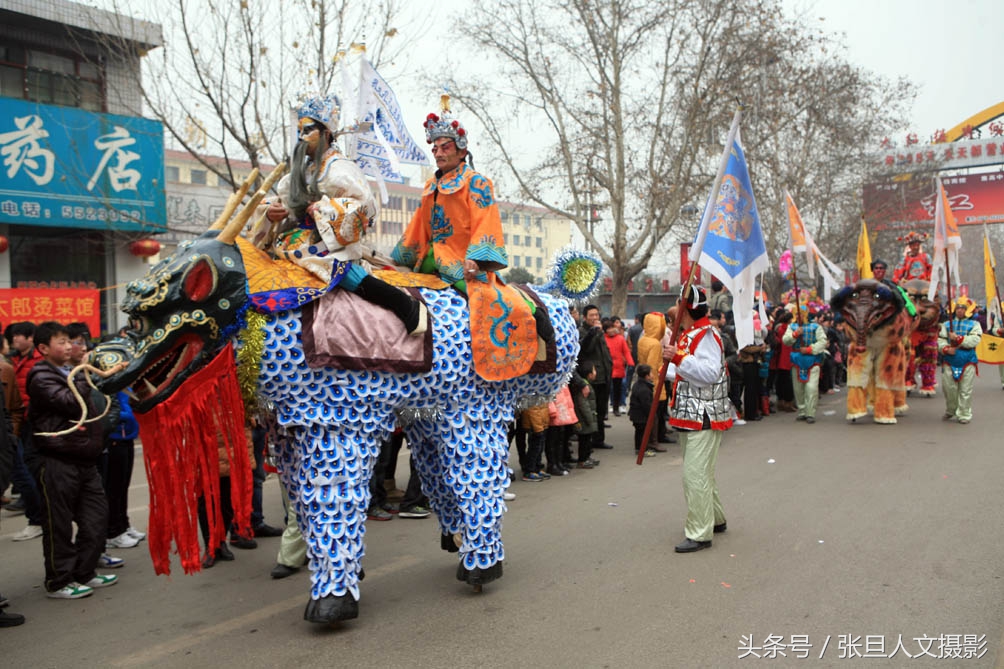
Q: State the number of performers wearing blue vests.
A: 2